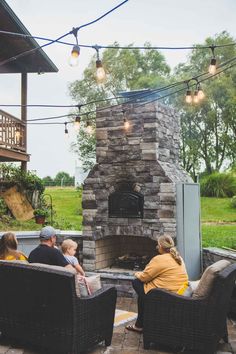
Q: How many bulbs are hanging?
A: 10